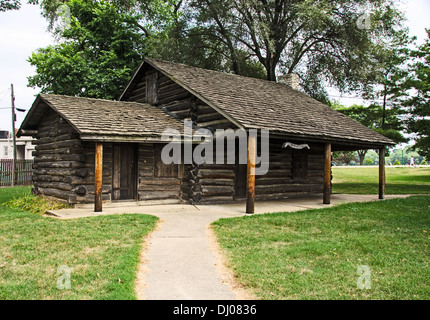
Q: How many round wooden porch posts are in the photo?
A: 4